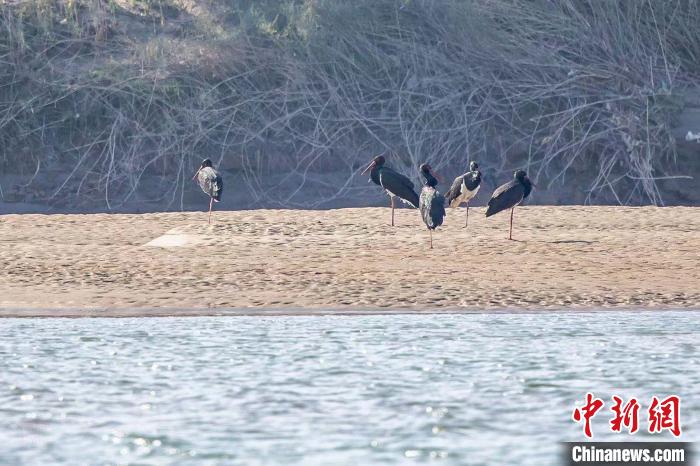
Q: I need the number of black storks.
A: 5